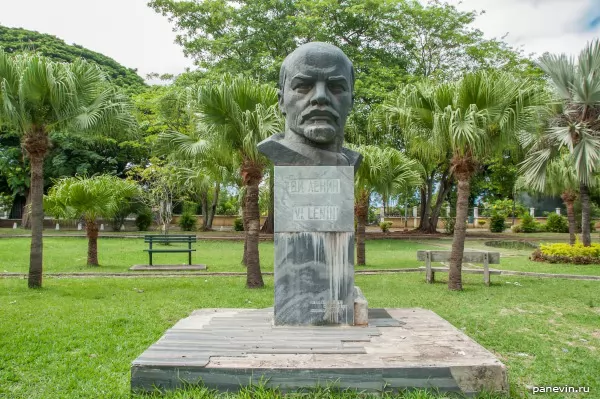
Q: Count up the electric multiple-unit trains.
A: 0